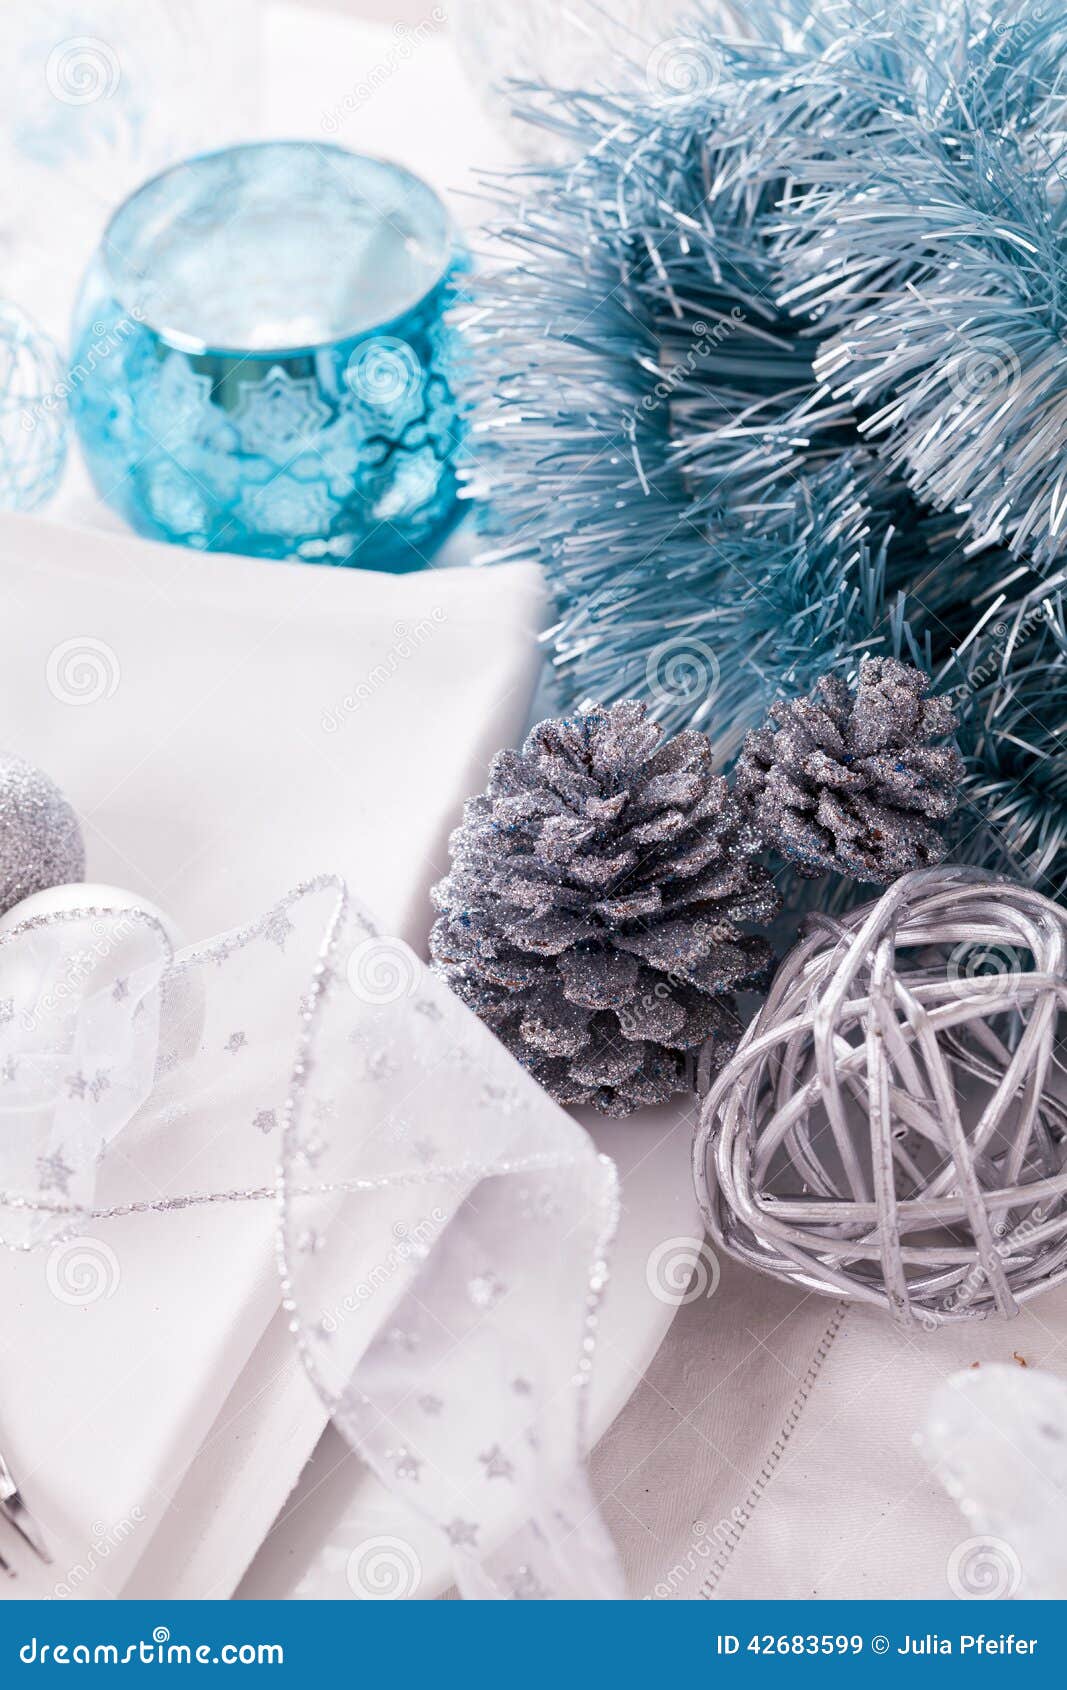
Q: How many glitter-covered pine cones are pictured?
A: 2